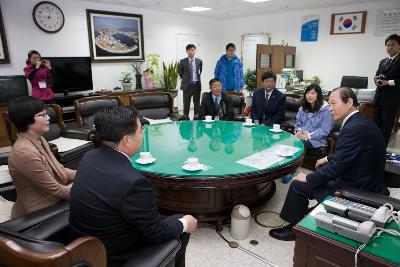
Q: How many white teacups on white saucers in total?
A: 6